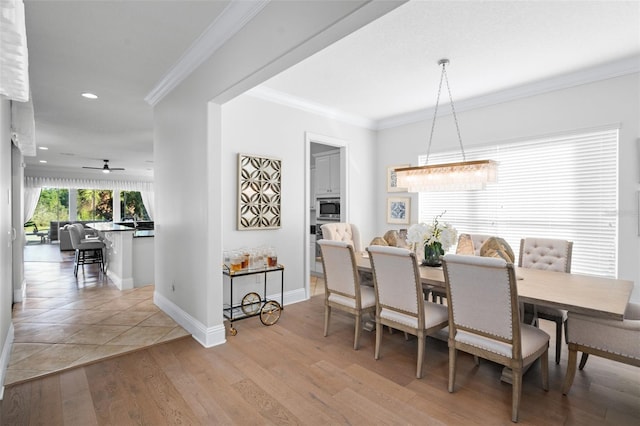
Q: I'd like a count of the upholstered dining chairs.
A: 8